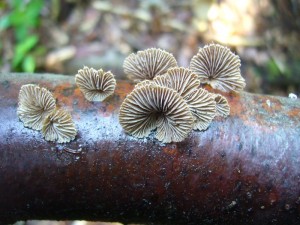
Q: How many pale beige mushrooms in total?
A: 9